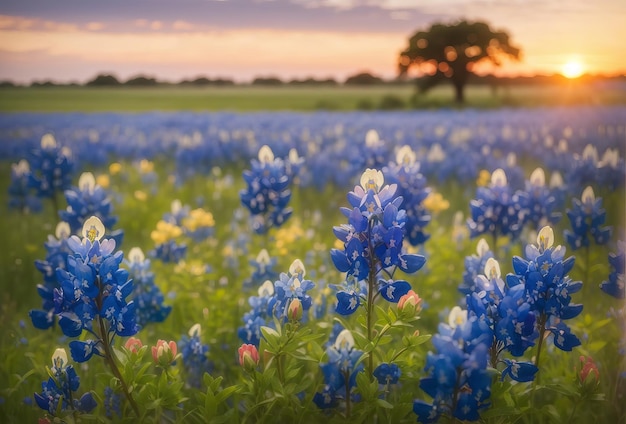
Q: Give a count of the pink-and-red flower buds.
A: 6